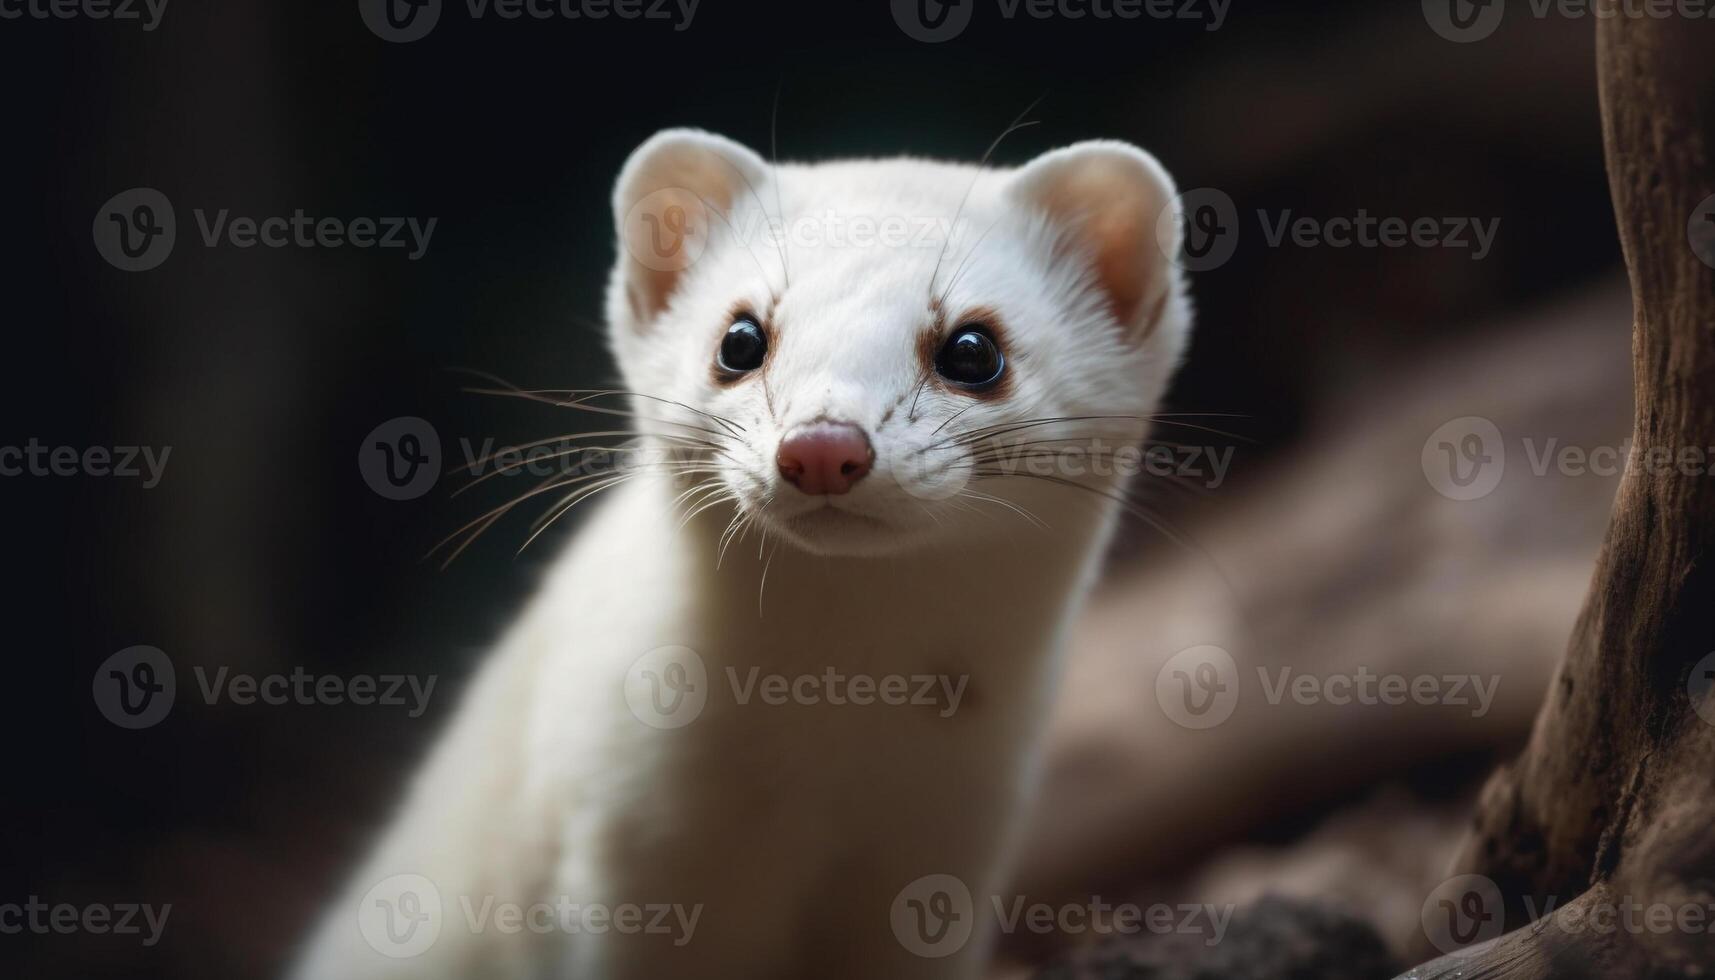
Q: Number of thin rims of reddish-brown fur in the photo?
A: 2